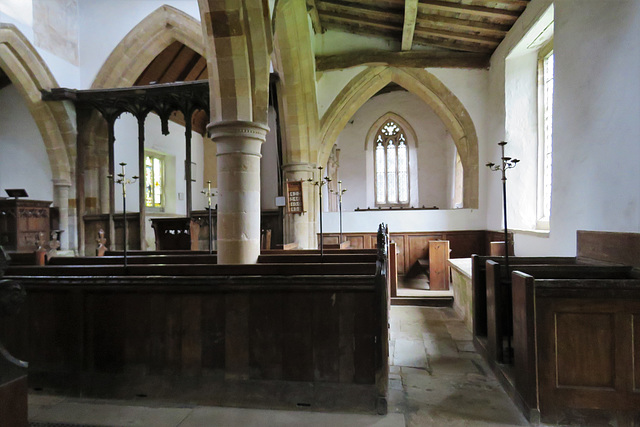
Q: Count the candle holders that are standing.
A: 5